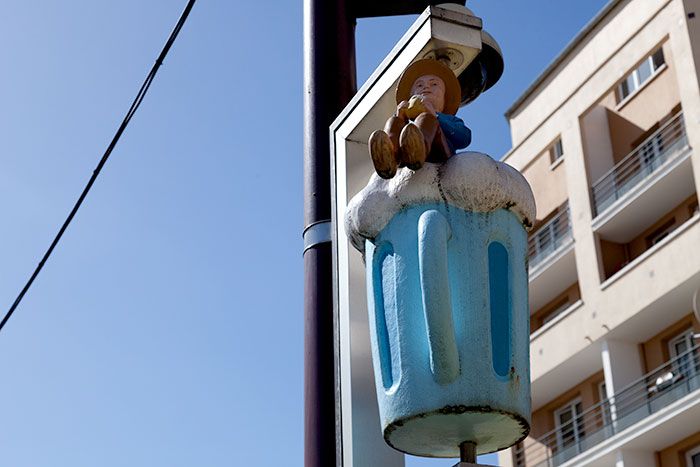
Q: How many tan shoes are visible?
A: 2